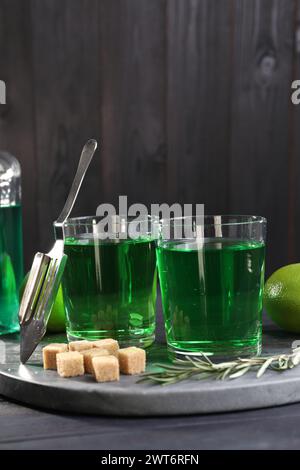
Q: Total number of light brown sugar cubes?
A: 7